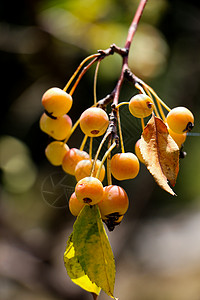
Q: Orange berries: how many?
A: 14